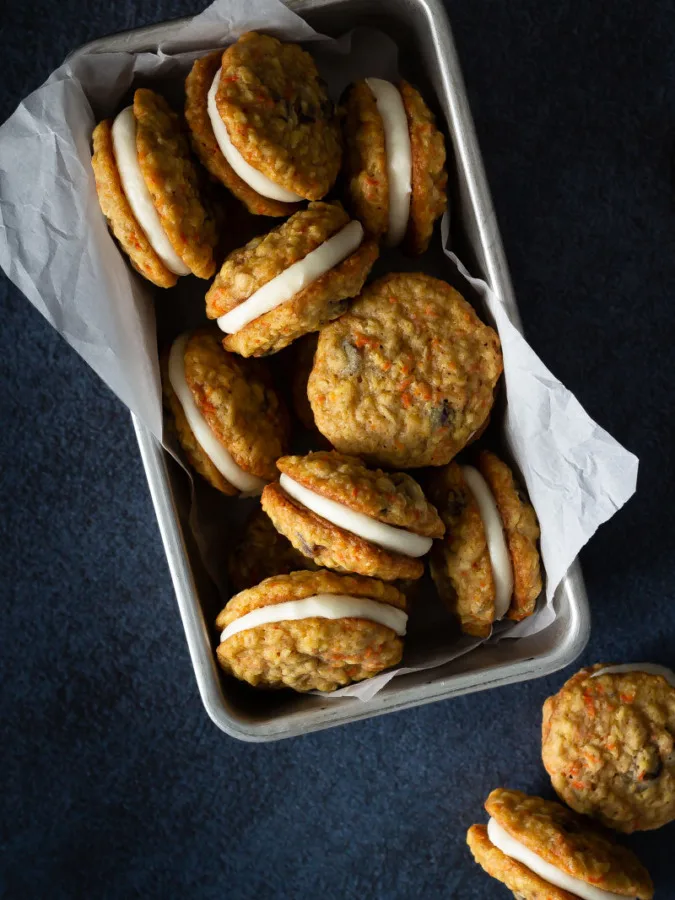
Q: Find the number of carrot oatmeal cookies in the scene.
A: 11